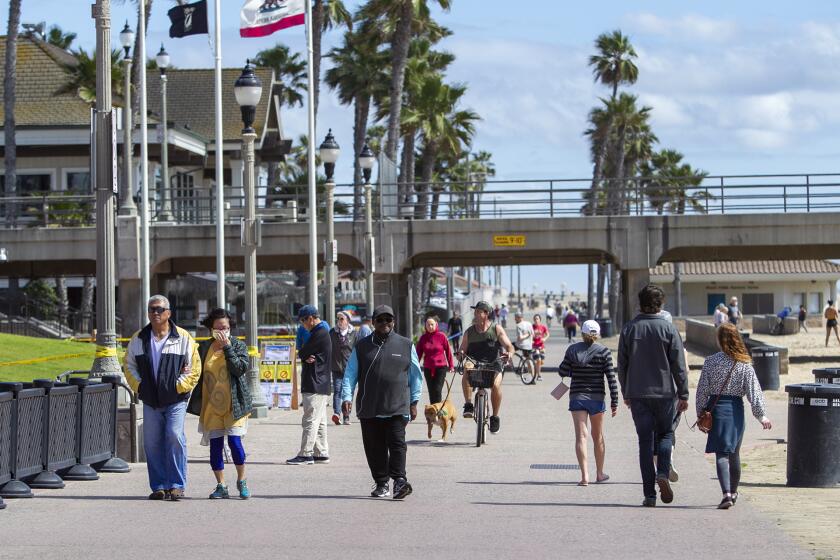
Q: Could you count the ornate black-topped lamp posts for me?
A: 5